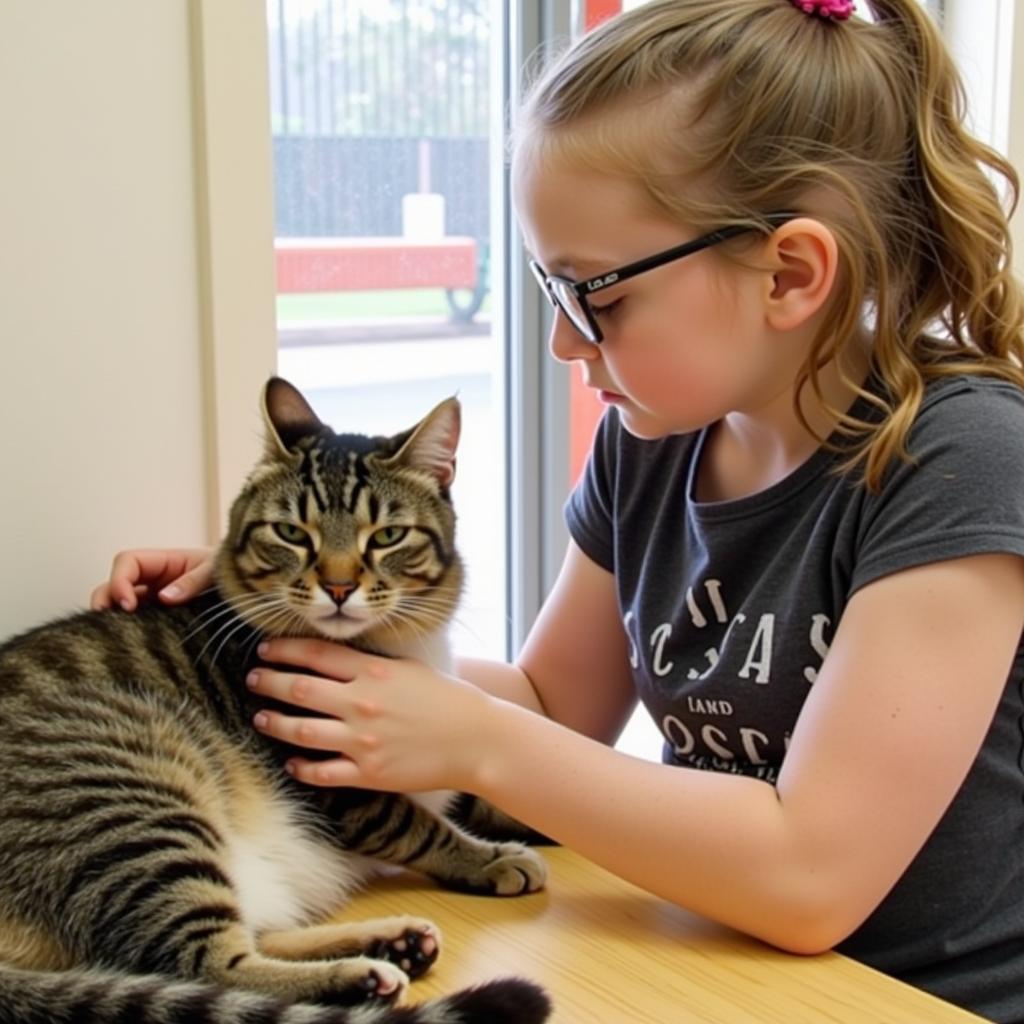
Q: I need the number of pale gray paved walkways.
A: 1